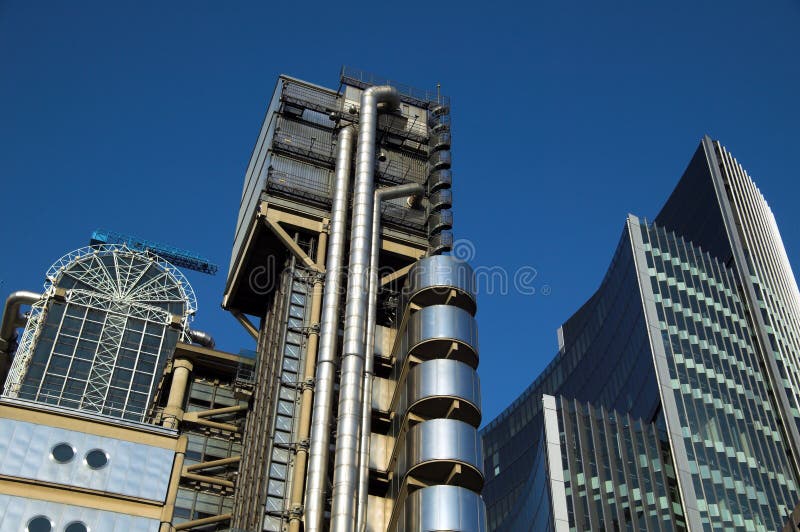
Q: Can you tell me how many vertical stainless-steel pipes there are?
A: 3